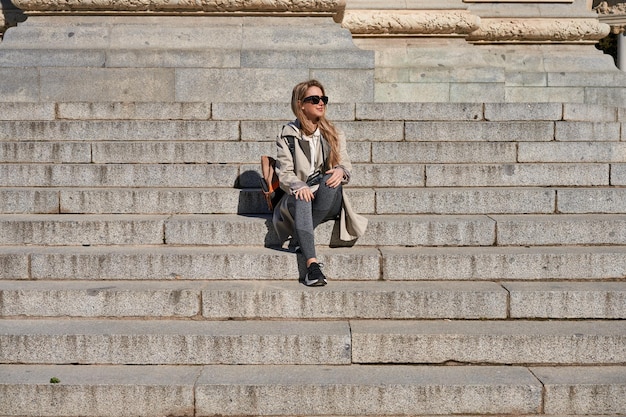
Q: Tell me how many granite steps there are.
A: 10